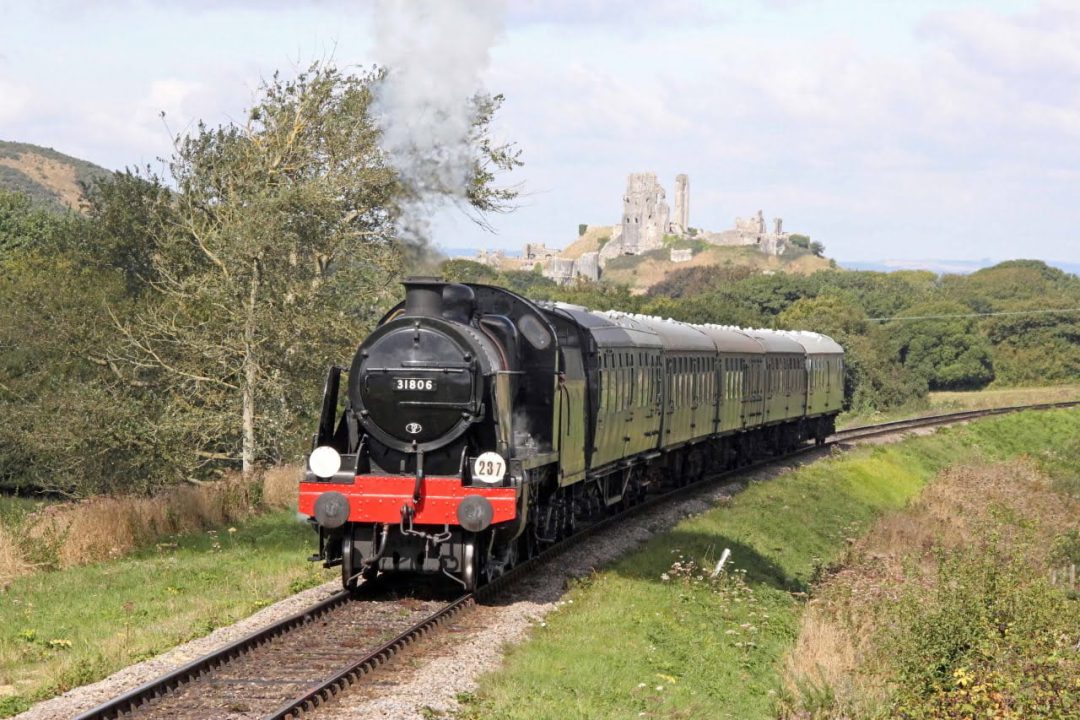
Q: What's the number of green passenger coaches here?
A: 5